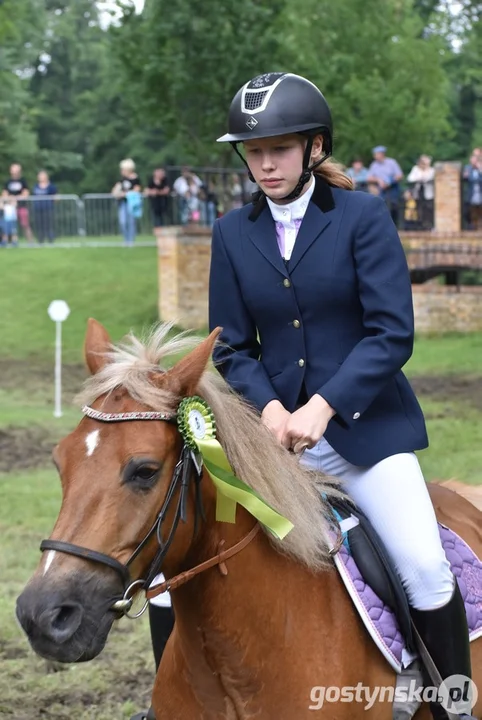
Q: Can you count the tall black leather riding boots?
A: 2